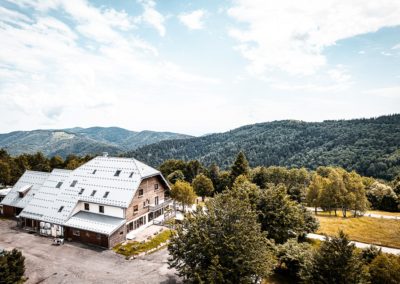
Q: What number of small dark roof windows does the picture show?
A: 9